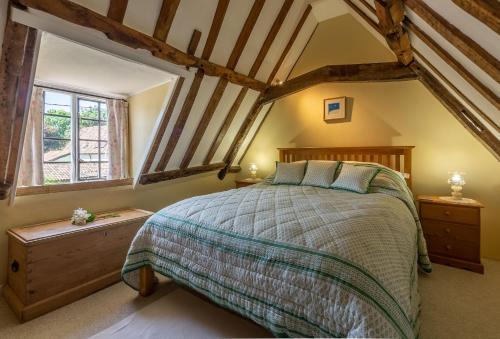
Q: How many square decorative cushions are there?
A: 3